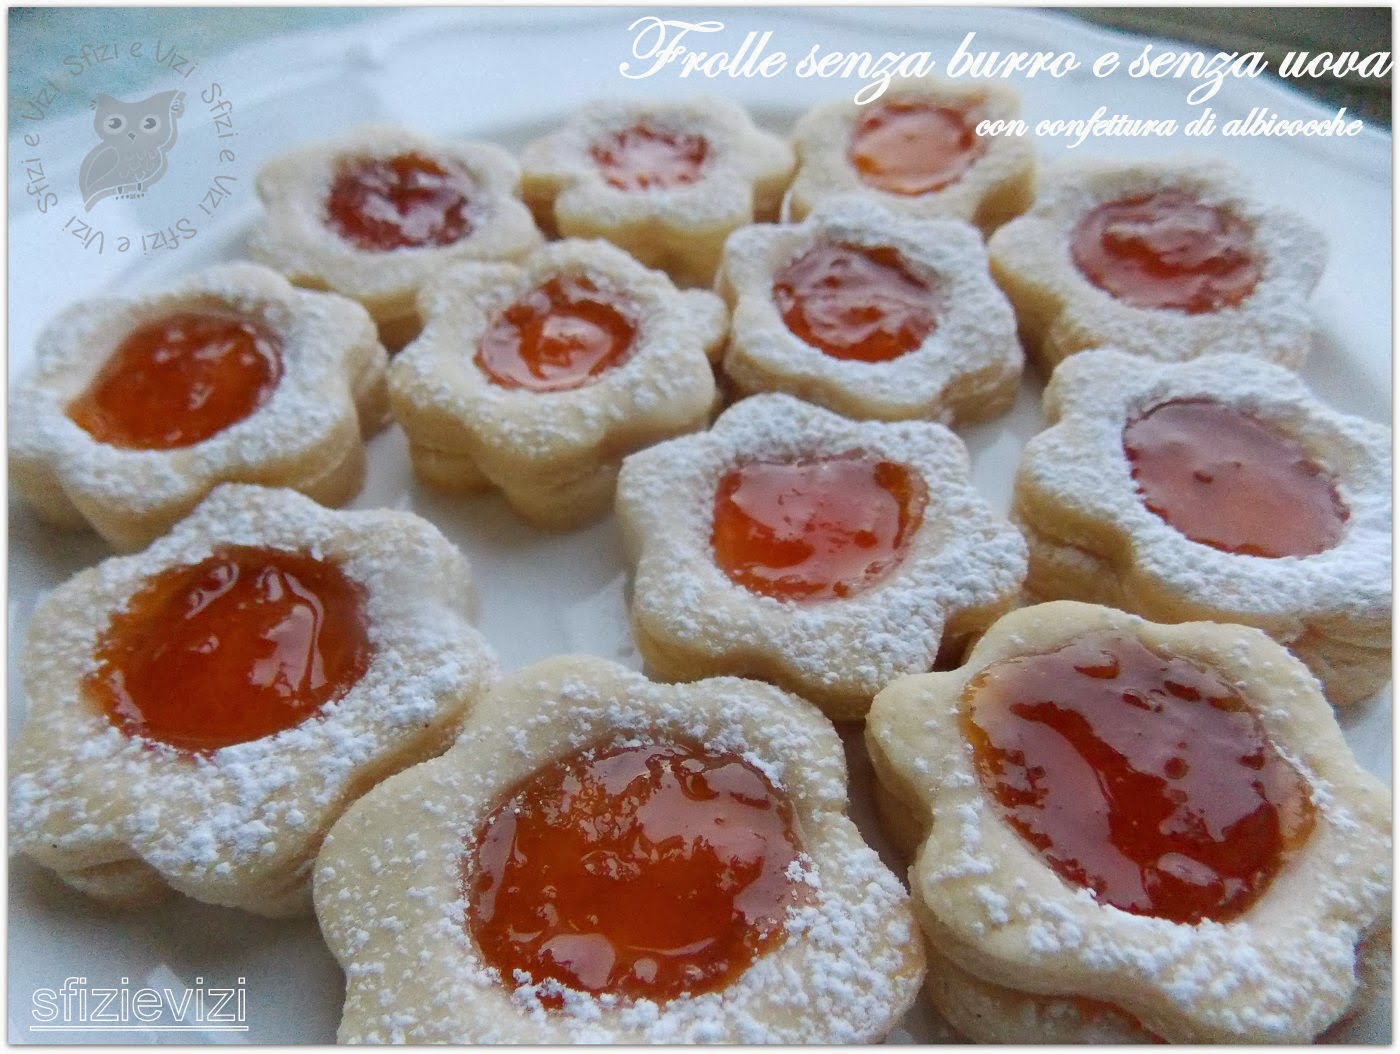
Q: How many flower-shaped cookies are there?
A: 12